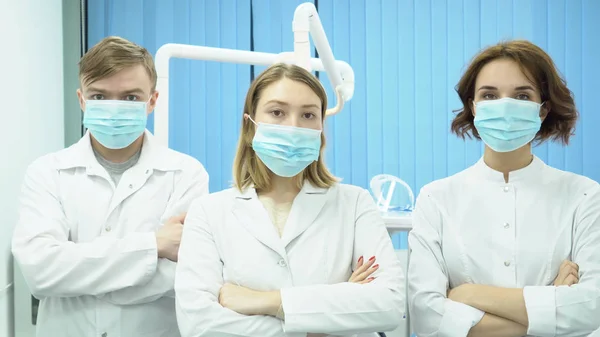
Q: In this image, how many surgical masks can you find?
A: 3